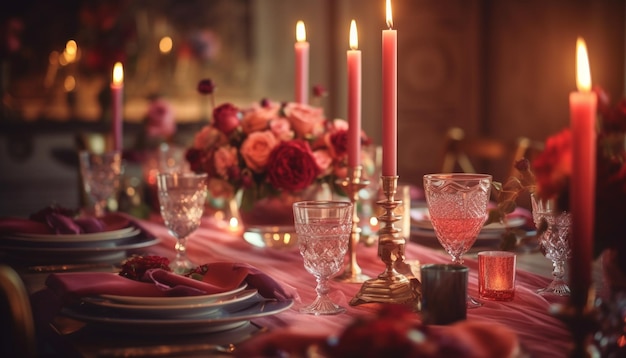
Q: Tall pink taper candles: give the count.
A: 5